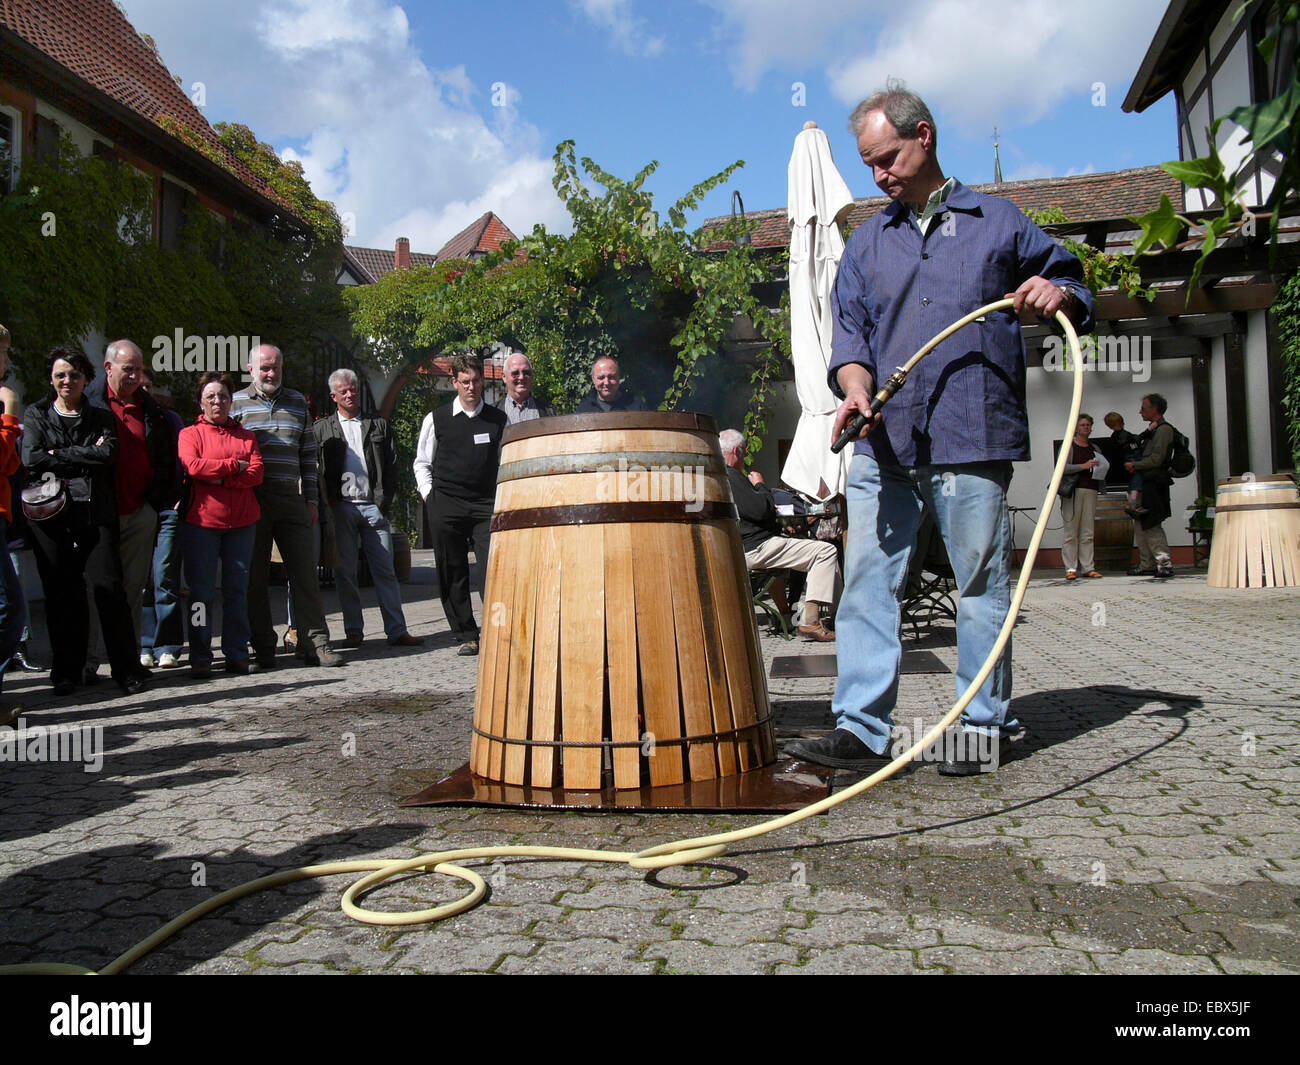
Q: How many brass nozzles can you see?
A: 1